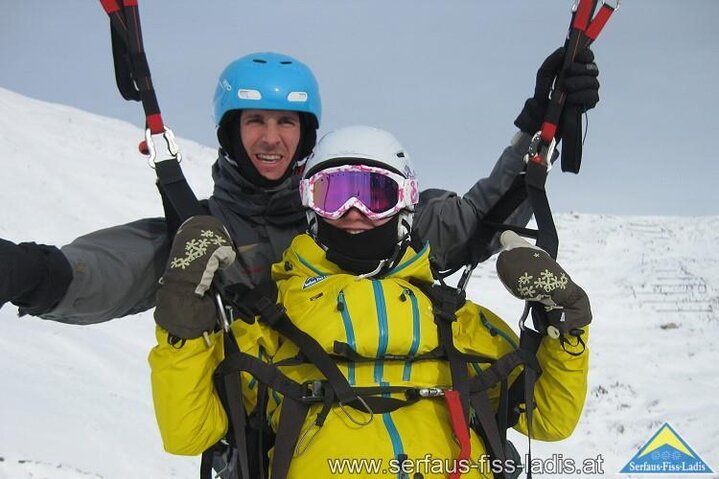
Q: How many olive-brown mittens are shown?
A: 2